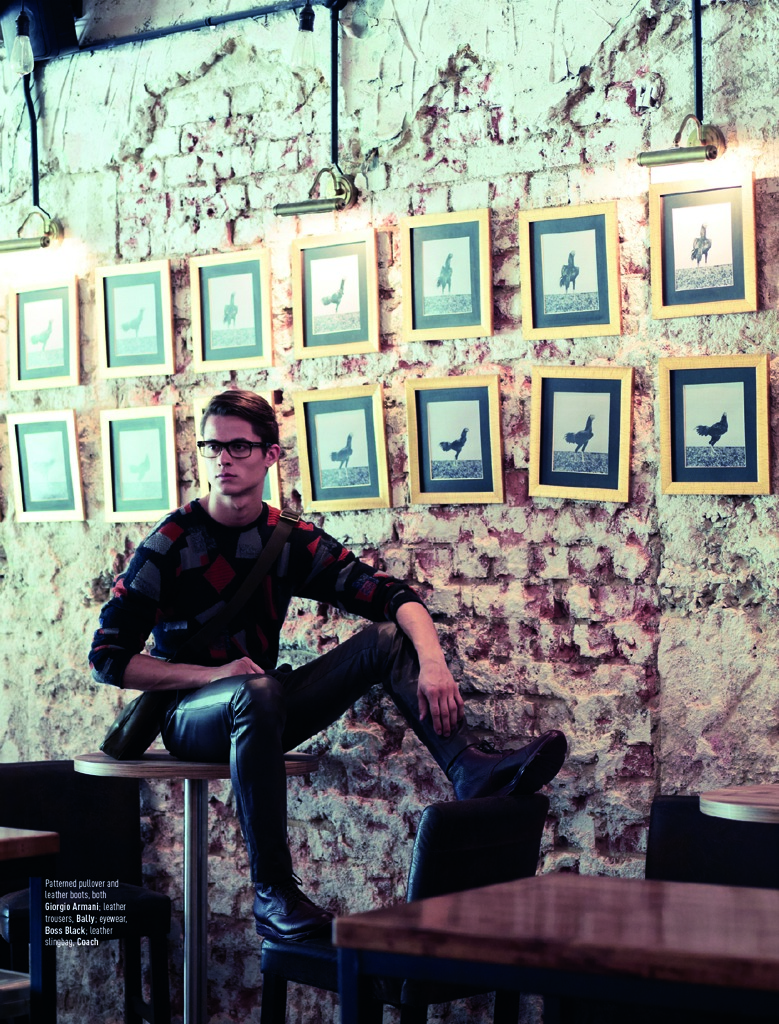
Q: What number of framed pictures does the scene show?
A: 14